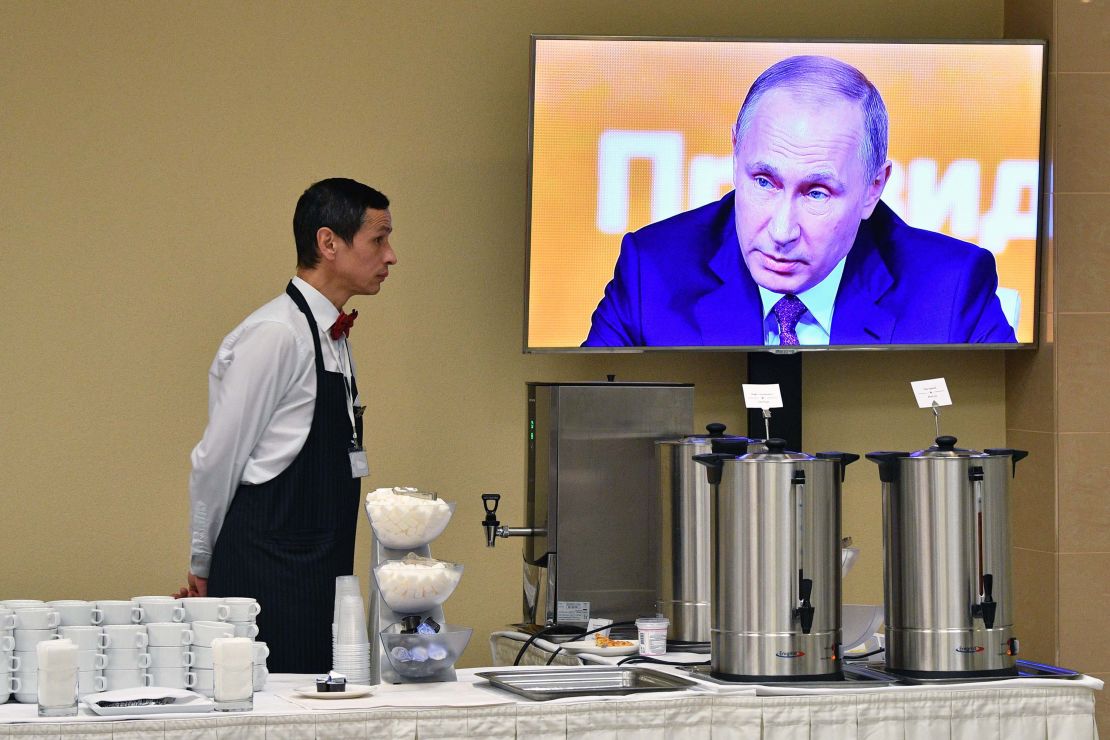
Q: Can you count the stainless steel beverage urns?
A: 3